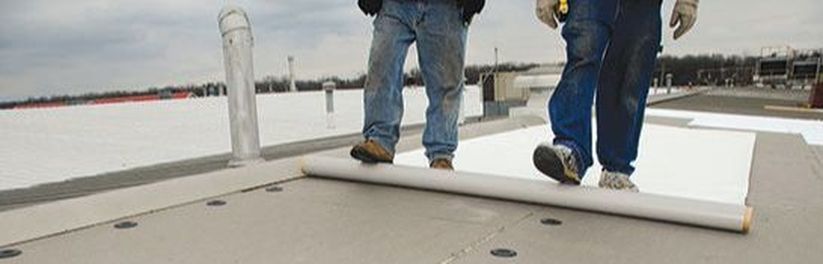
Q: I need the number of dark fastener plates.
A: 6